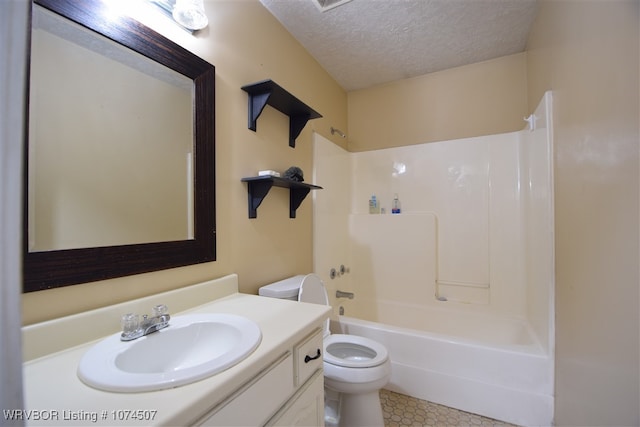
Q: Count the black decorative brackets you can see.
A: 4